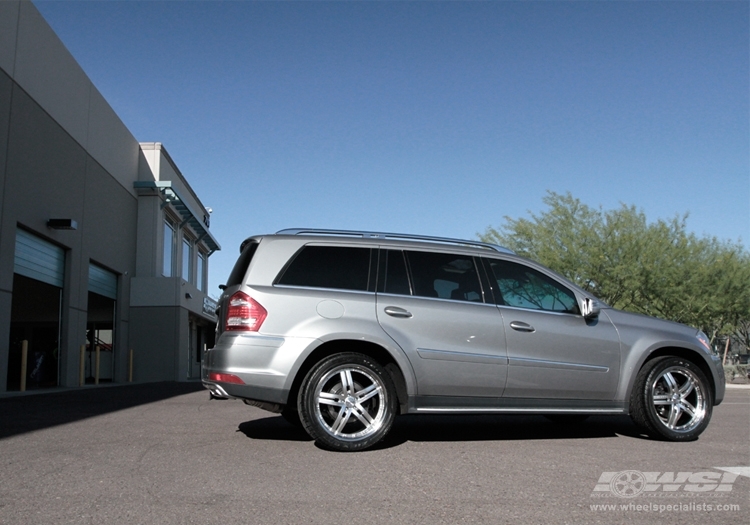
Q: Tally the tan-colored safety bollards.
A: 4